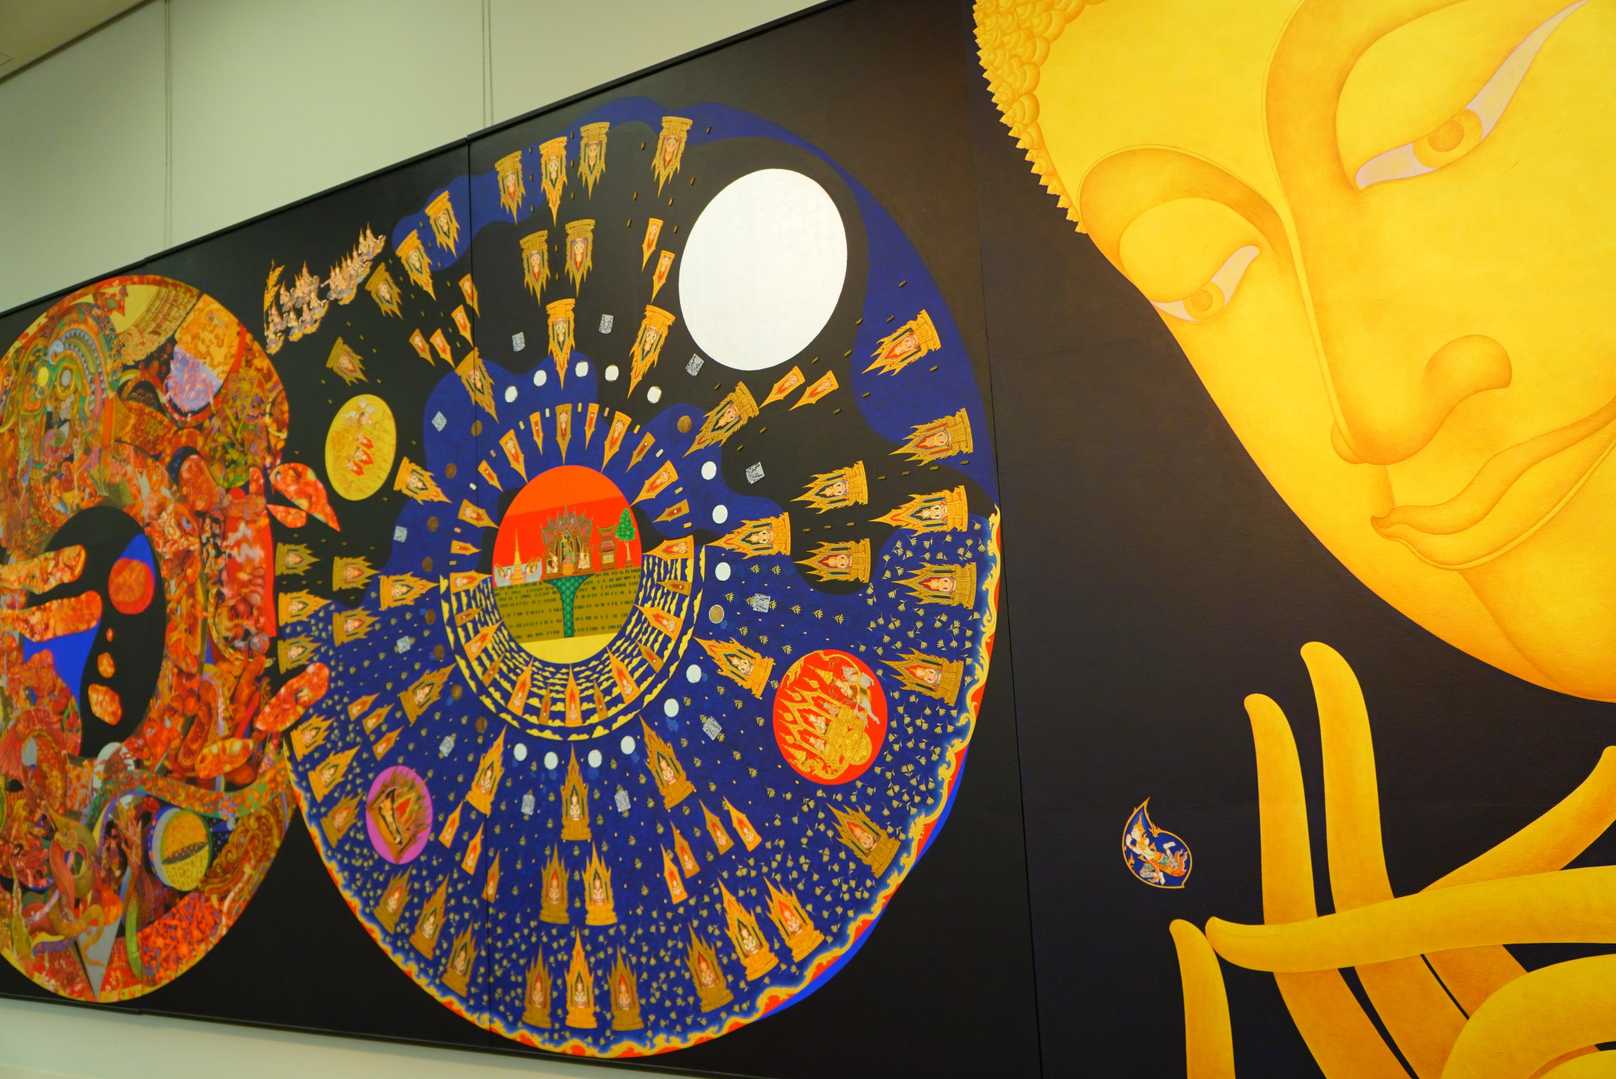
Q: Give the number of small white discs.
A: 14